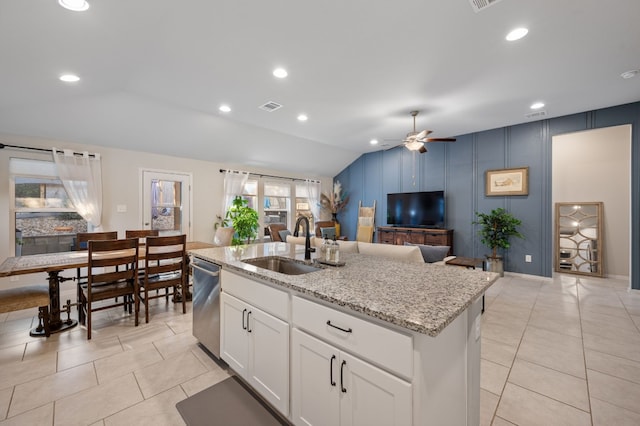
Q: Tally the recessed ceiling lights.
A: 8